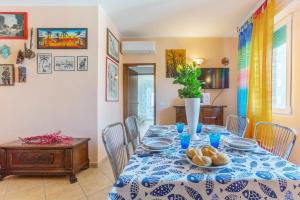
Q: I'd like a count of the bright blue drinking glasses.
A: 4